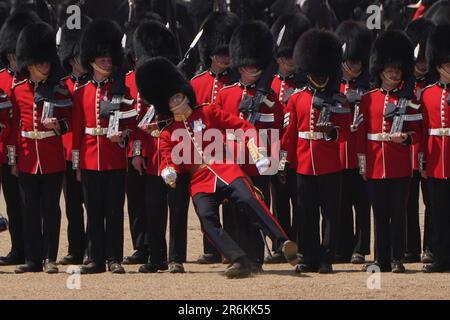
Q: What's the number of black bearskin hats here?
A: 14